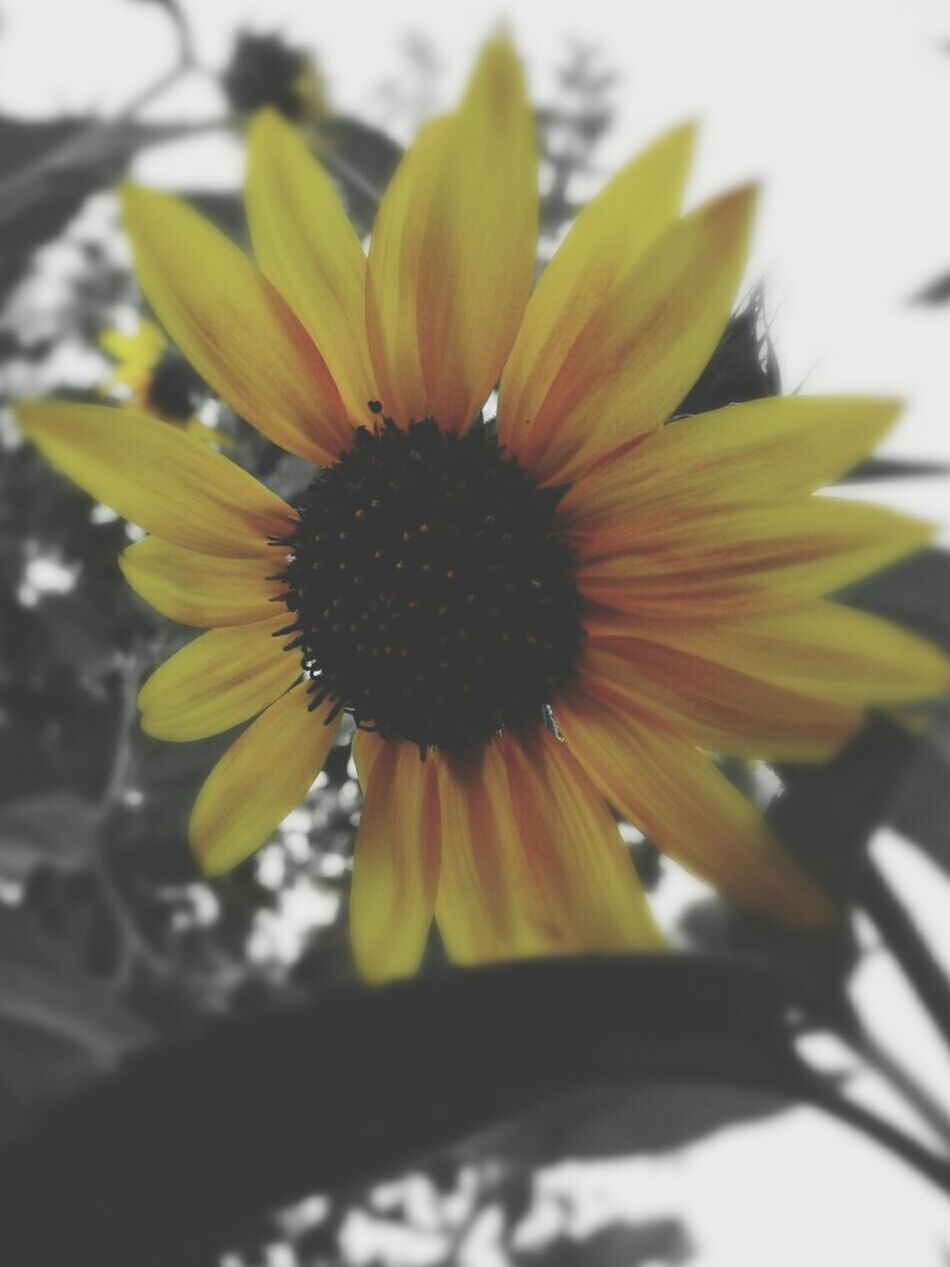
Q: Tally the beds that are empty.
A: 0